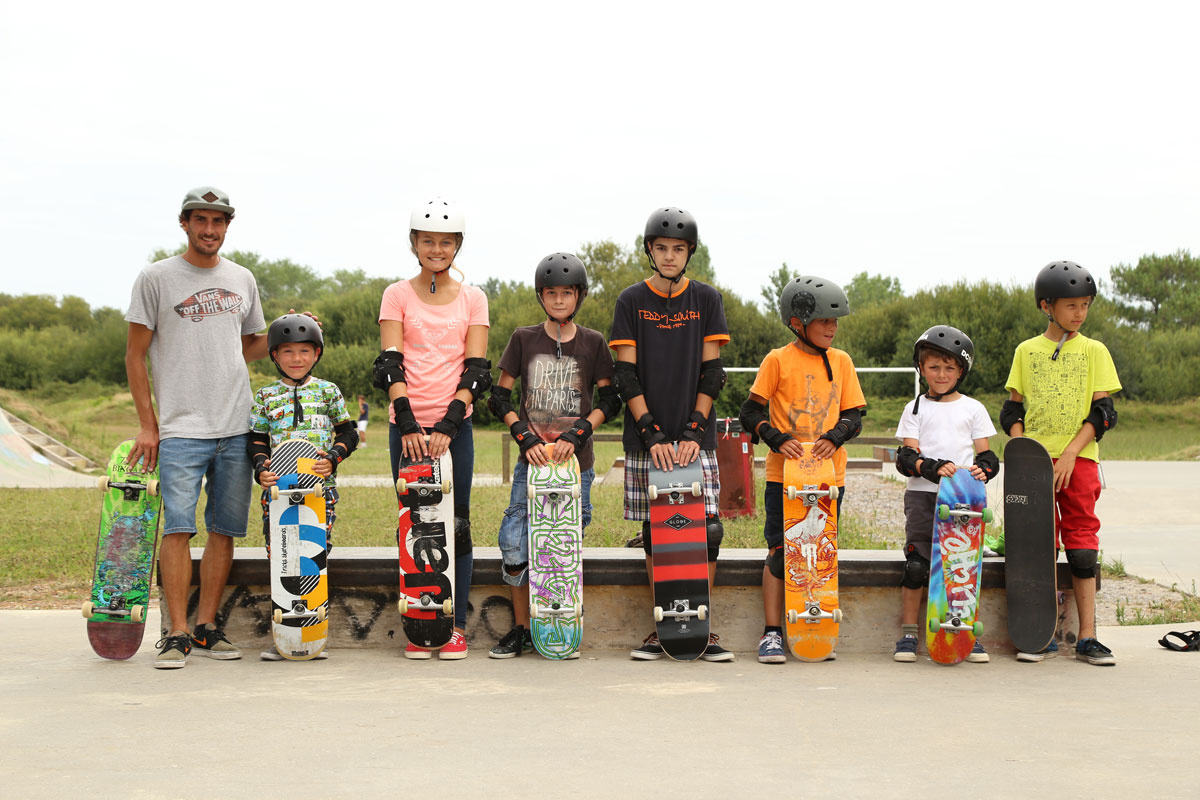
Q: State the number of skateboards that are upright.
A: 8